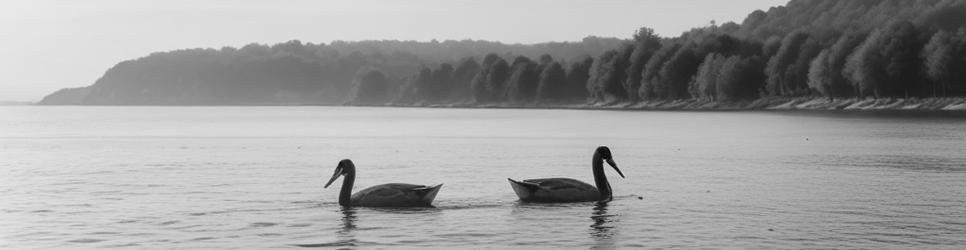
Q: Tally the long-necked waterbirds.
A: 2